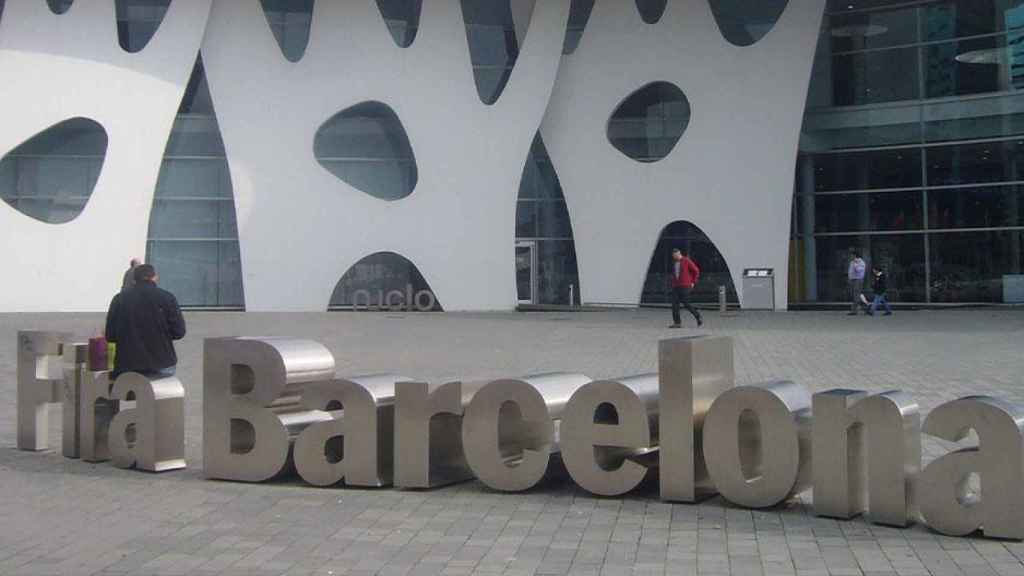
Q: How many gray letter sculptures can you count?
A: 13